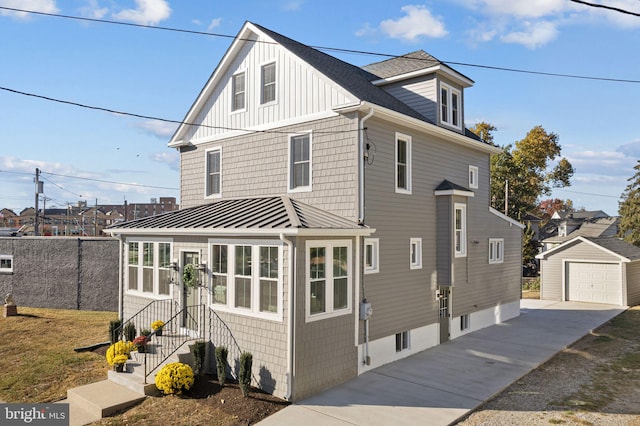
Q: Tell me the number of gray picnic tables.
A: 0